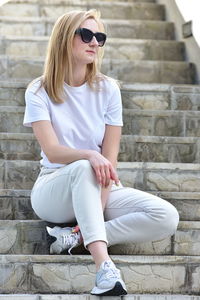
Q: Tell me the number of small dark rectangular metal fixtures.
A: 1